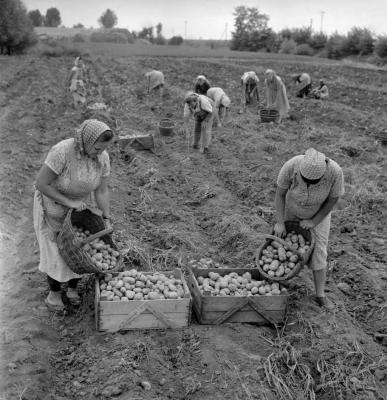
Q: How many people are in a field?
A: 11